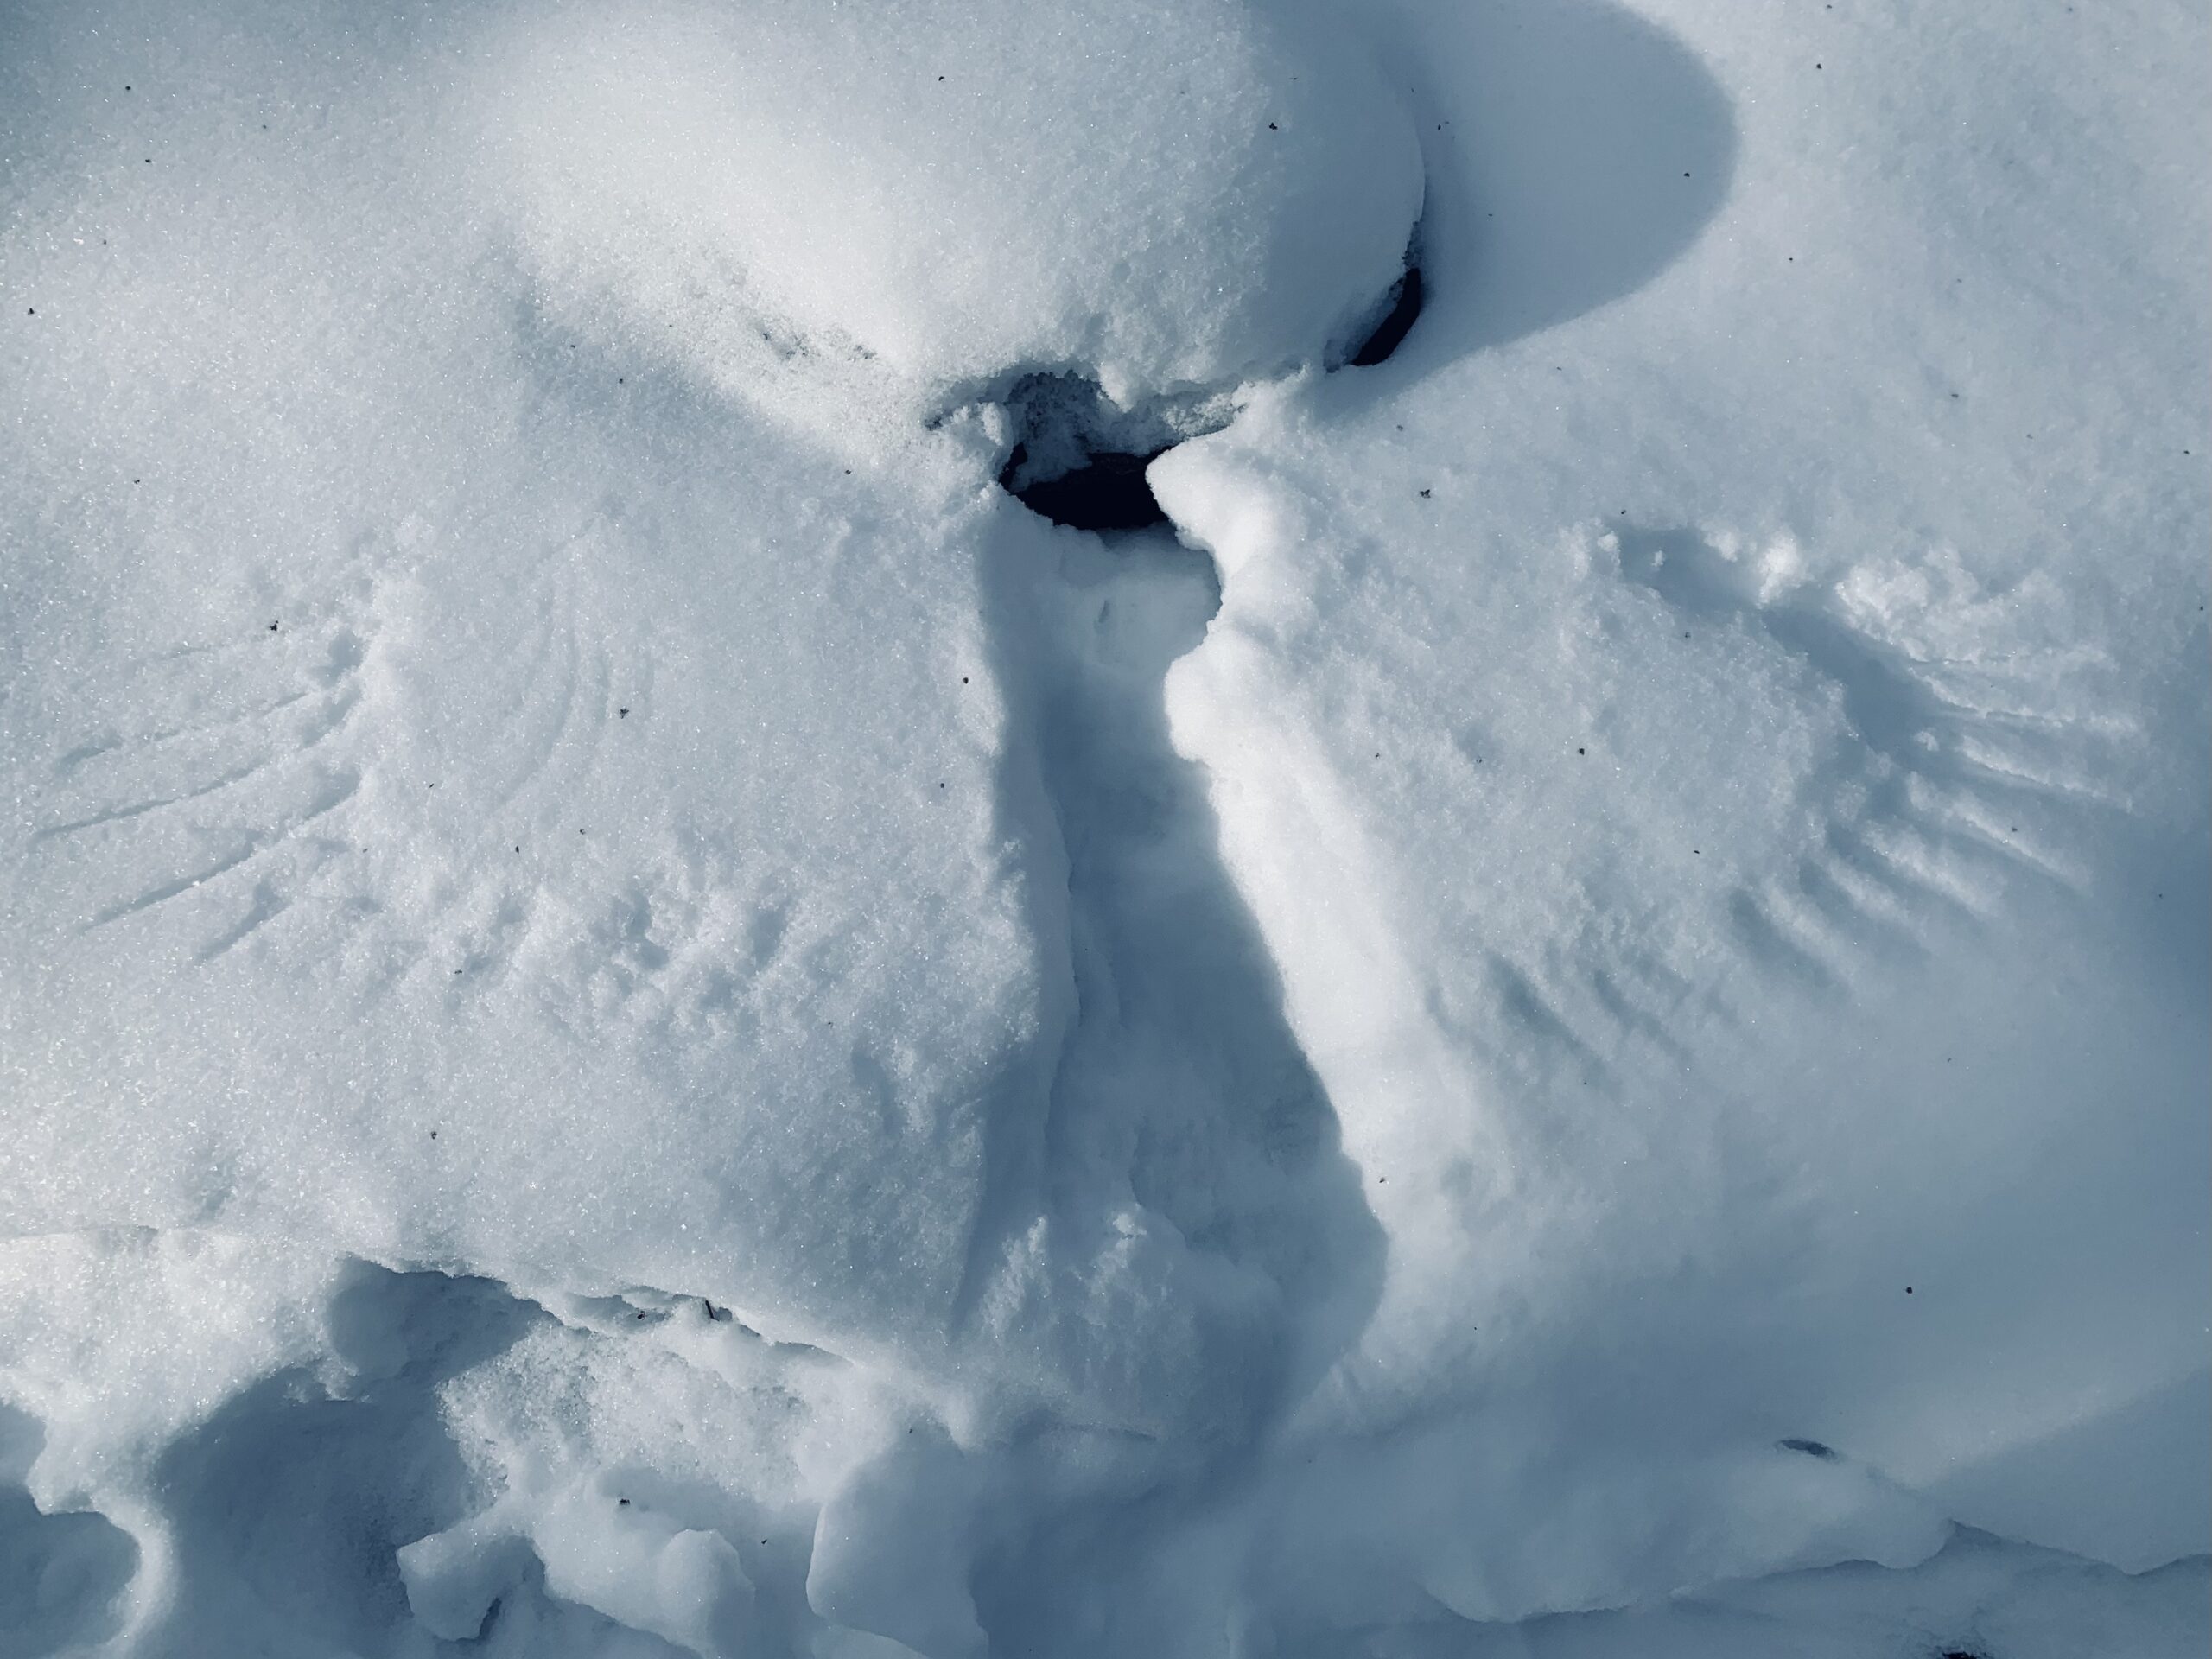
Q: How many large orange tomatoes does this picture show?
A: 0